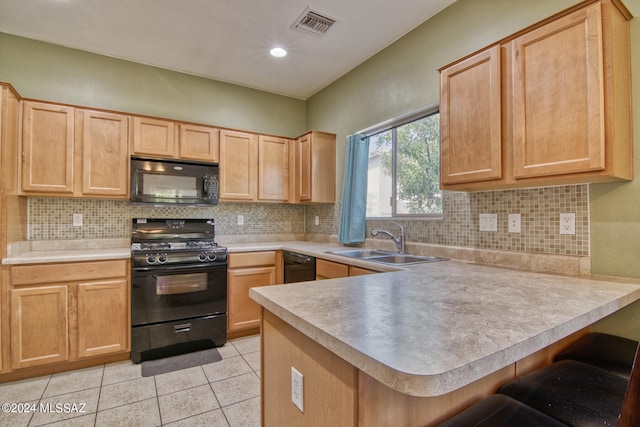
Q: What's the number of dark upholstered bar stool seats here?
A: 3